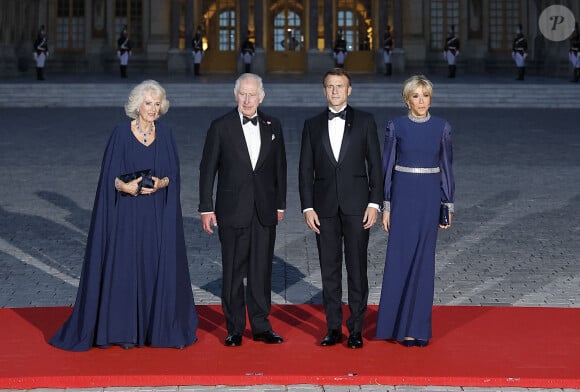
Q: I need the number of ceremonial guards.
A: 9